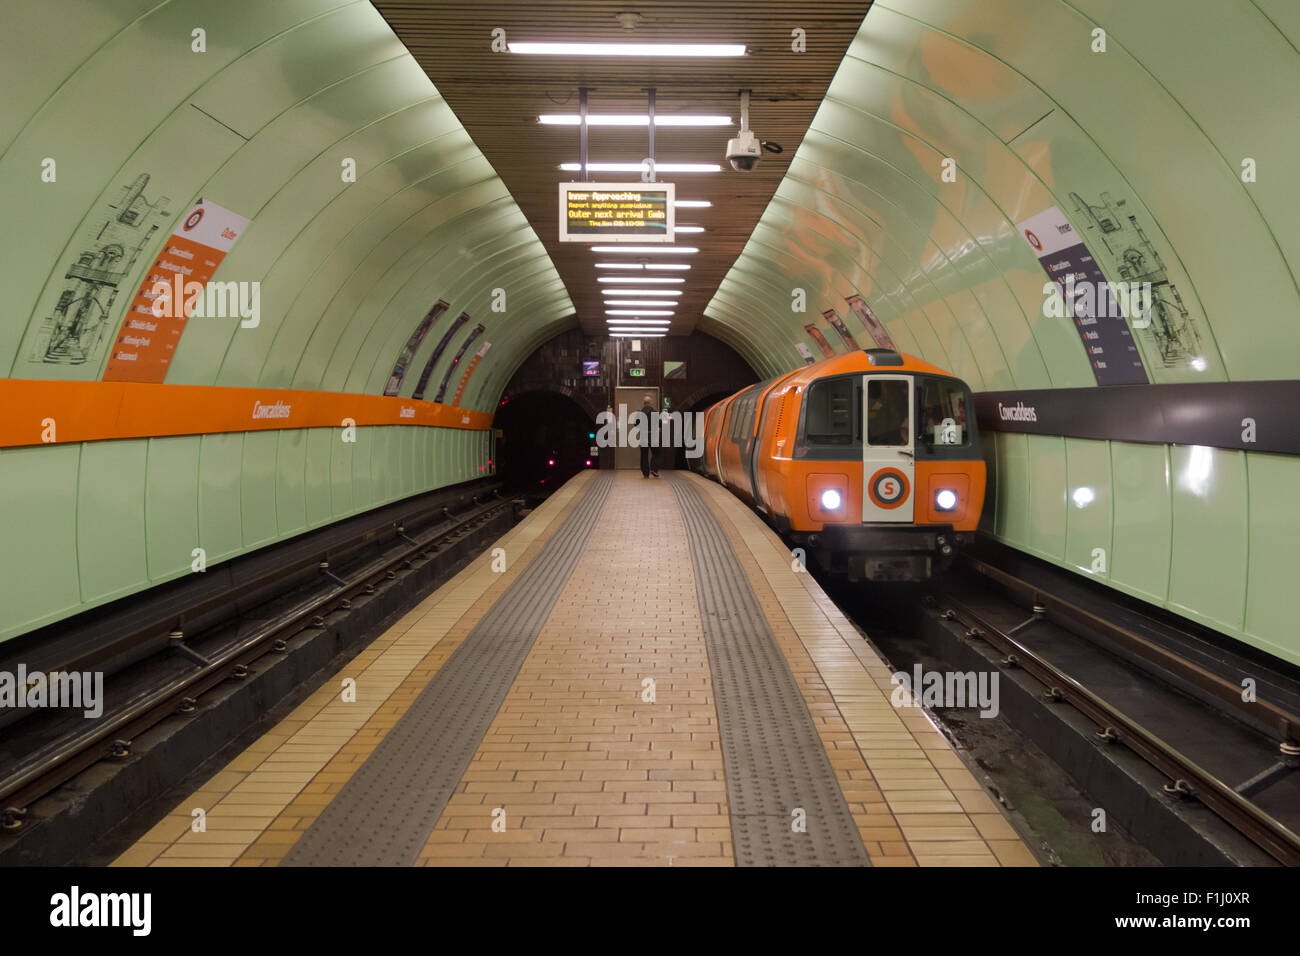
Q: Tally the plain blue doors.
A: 0